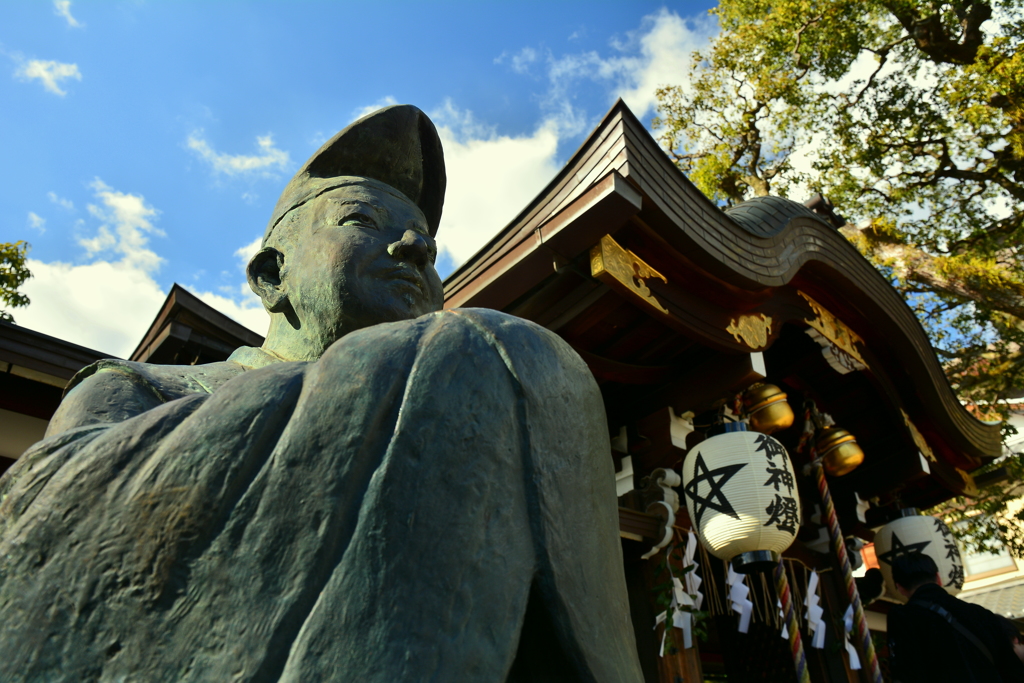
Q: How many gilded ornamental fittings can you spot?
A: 5